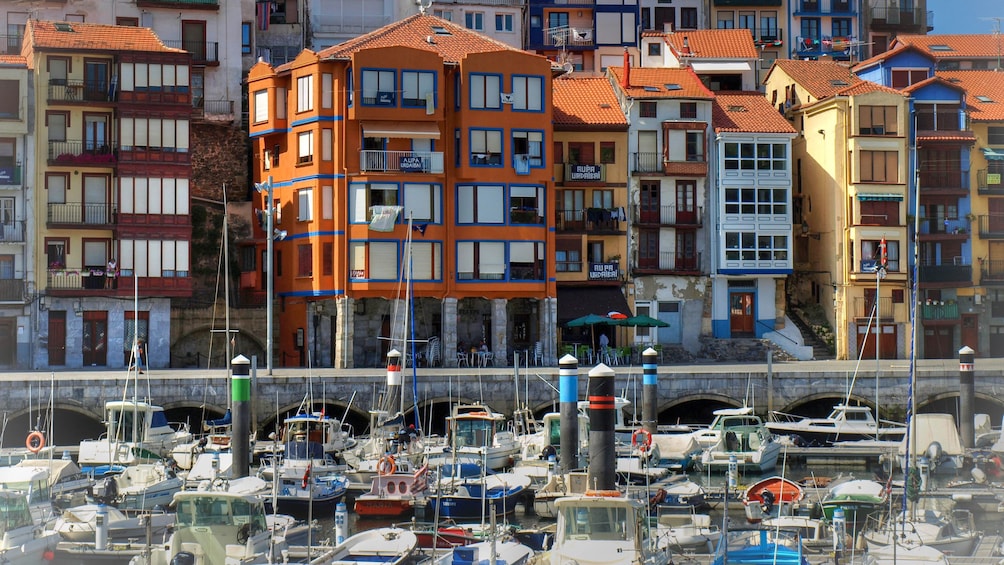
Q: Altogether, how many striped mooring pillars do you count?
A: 6